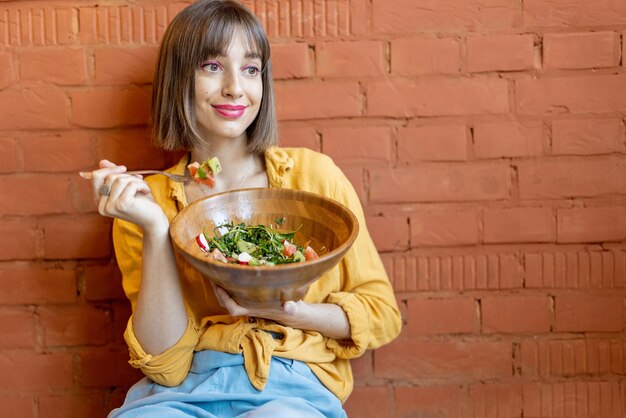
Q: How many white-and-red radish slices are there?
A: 2